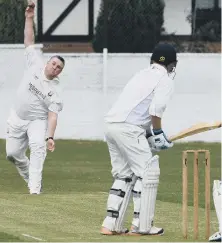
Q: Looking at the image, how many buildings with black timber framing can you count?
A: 1